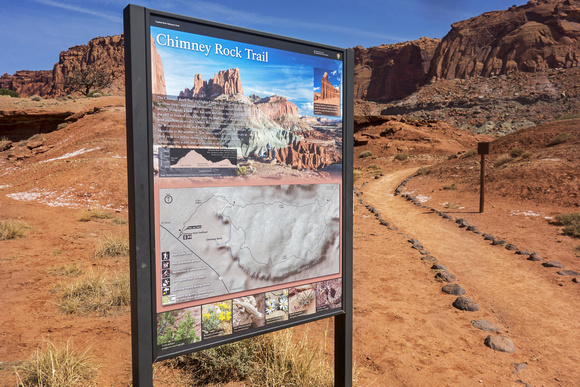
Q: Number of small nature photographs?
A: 6